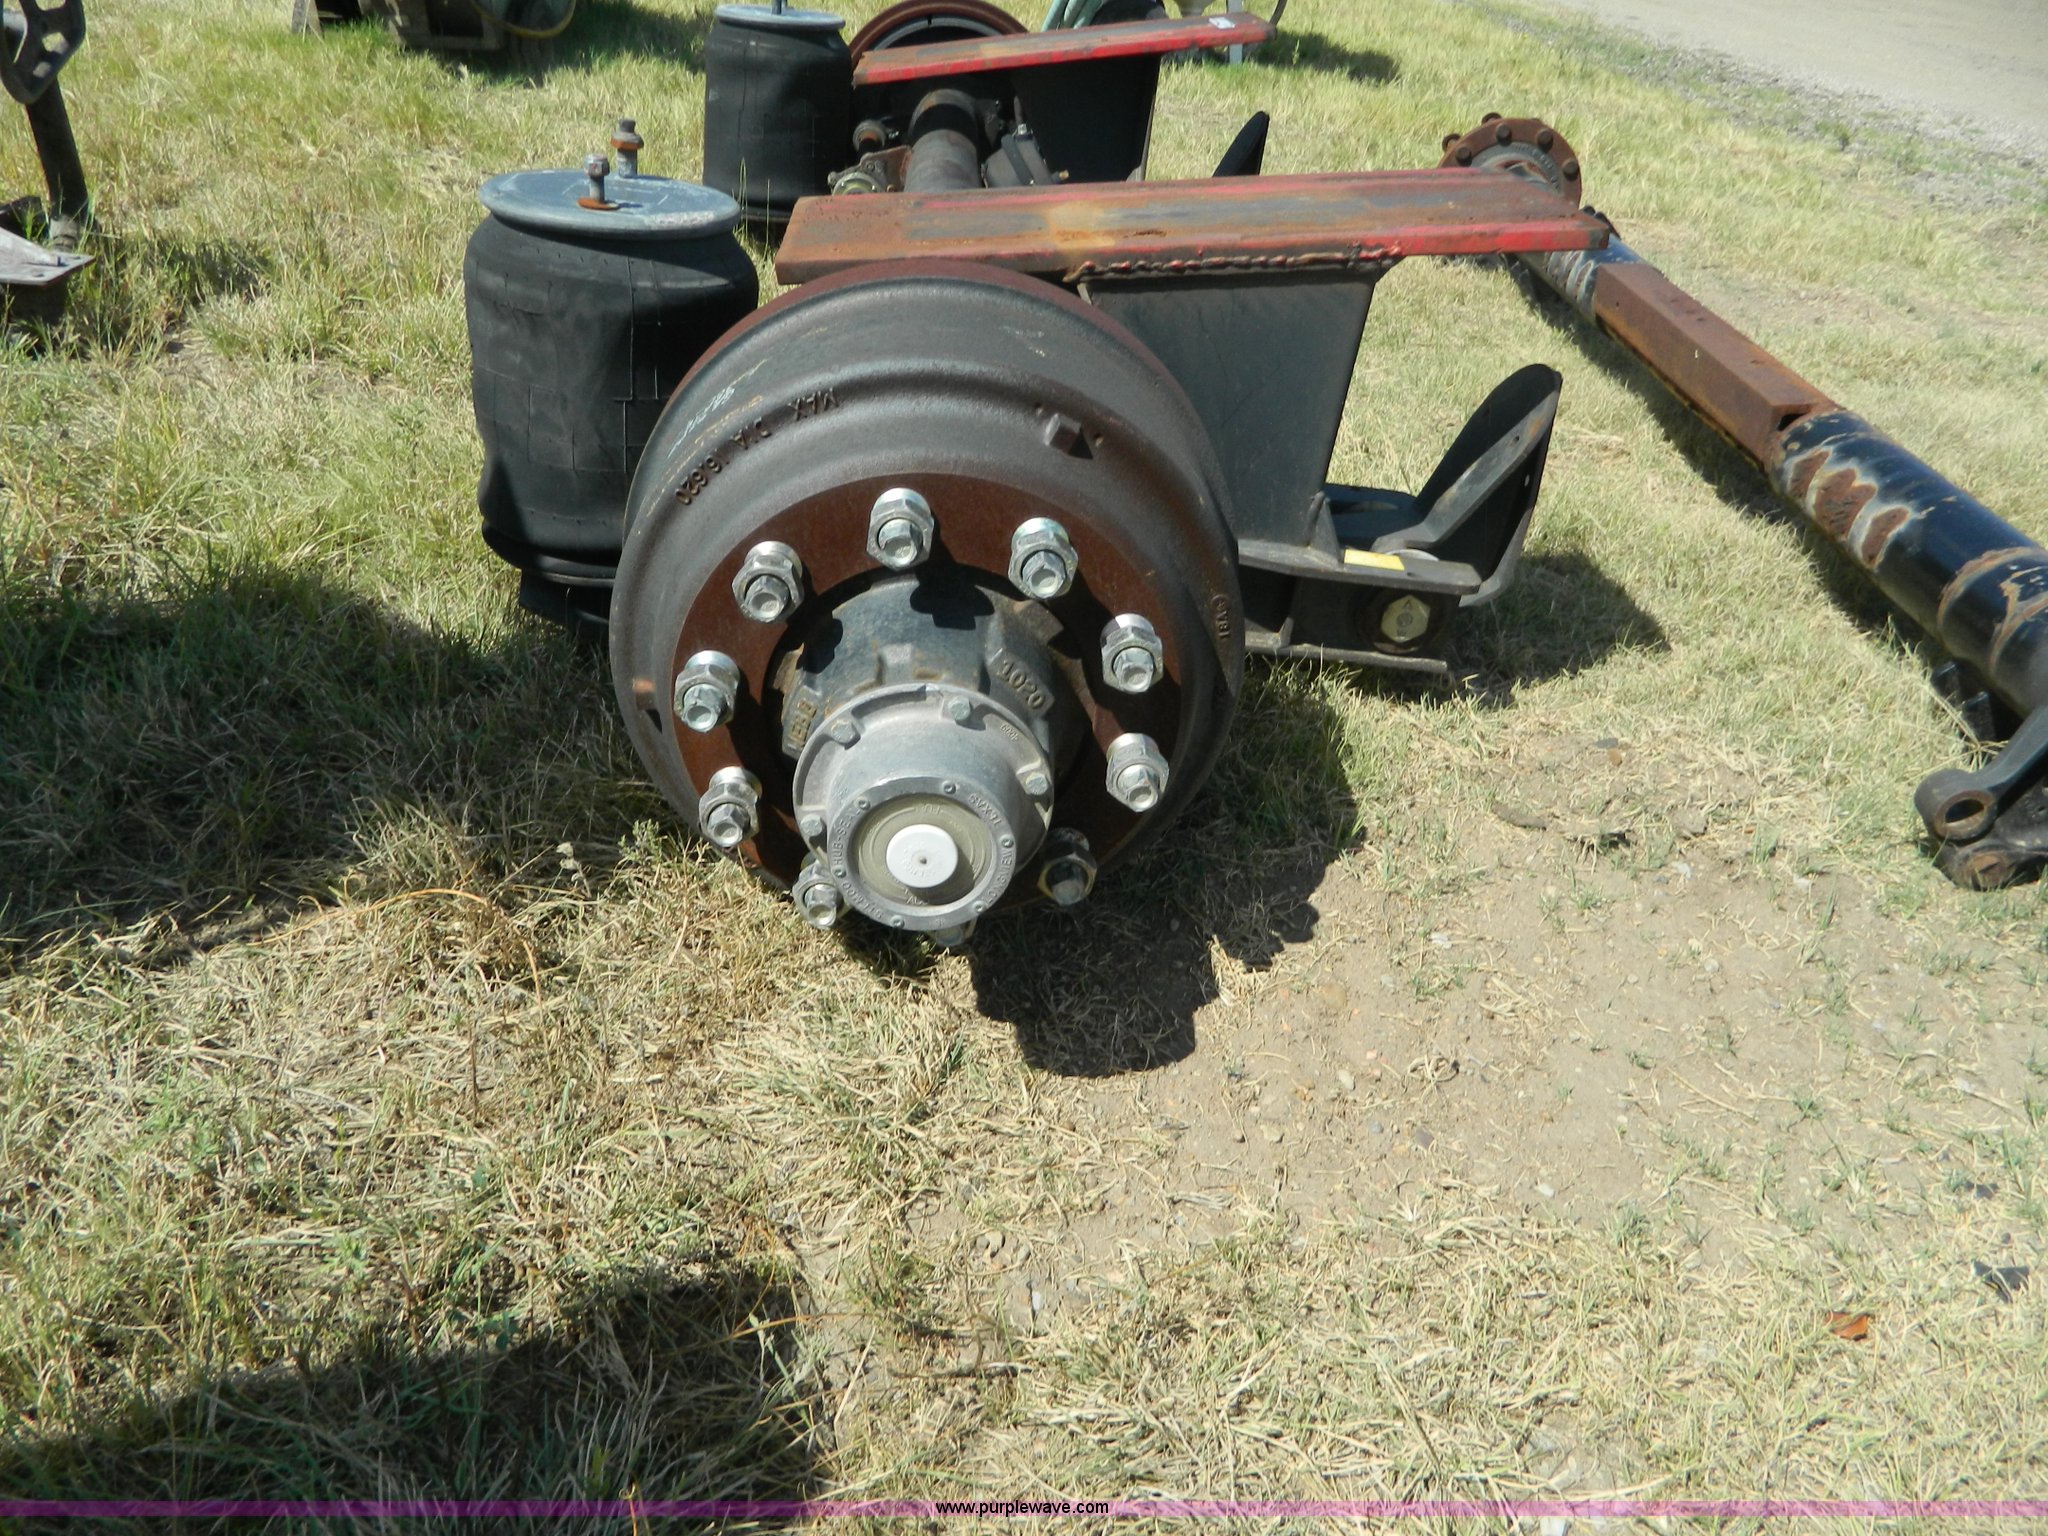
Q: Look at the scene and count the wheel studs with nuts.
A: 10